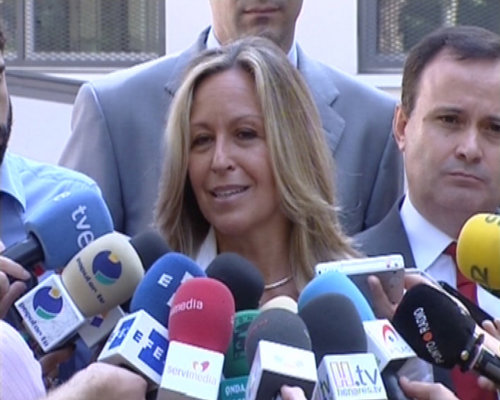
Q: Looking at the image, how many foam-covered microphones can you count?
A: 13